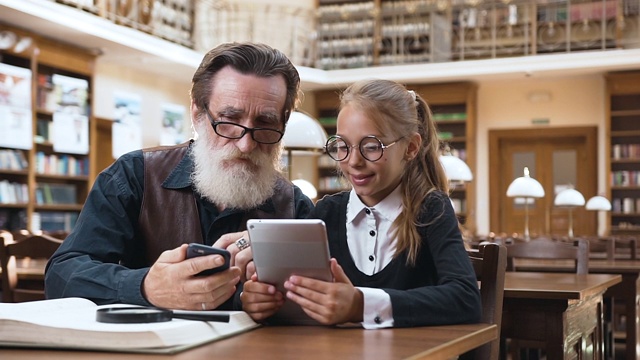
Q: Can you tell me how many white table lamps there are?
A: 6